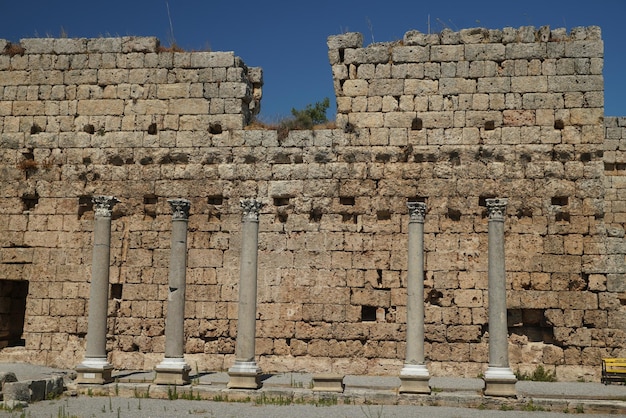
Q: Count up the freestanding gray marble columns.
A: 5